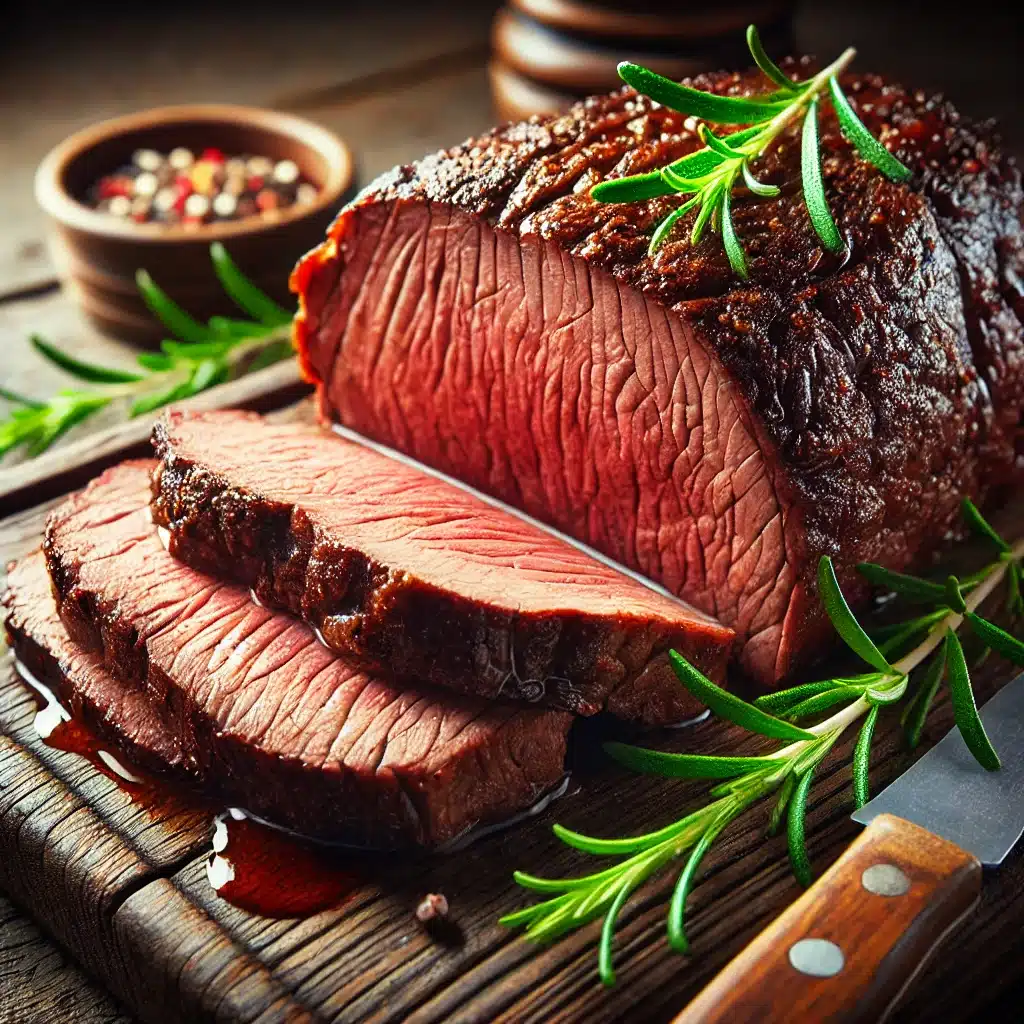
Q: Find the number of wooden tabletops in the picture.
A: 1